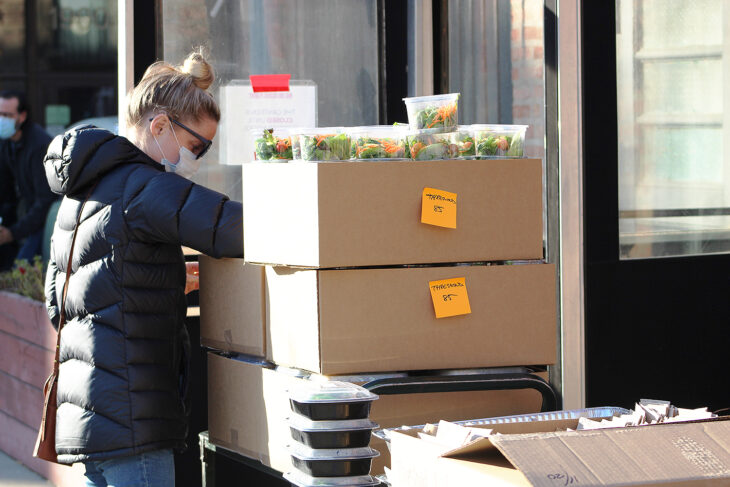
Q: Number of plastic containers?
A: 11